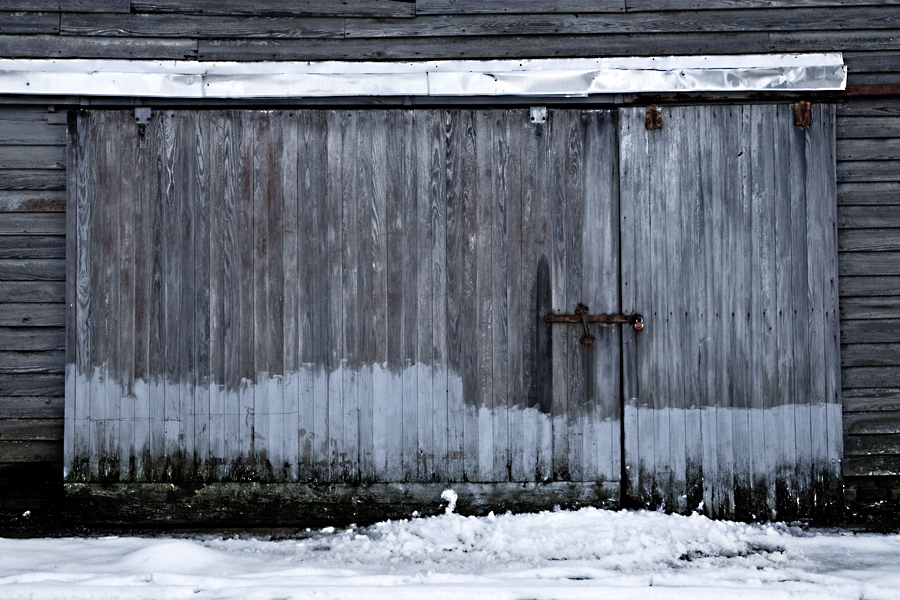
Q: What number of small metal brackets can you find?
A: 4